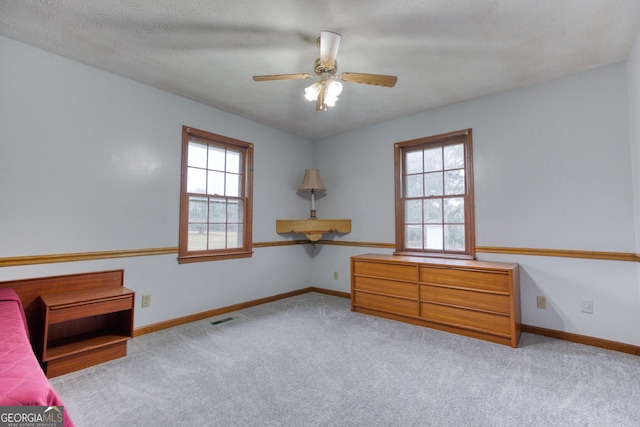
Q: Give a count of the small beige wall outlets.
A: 3